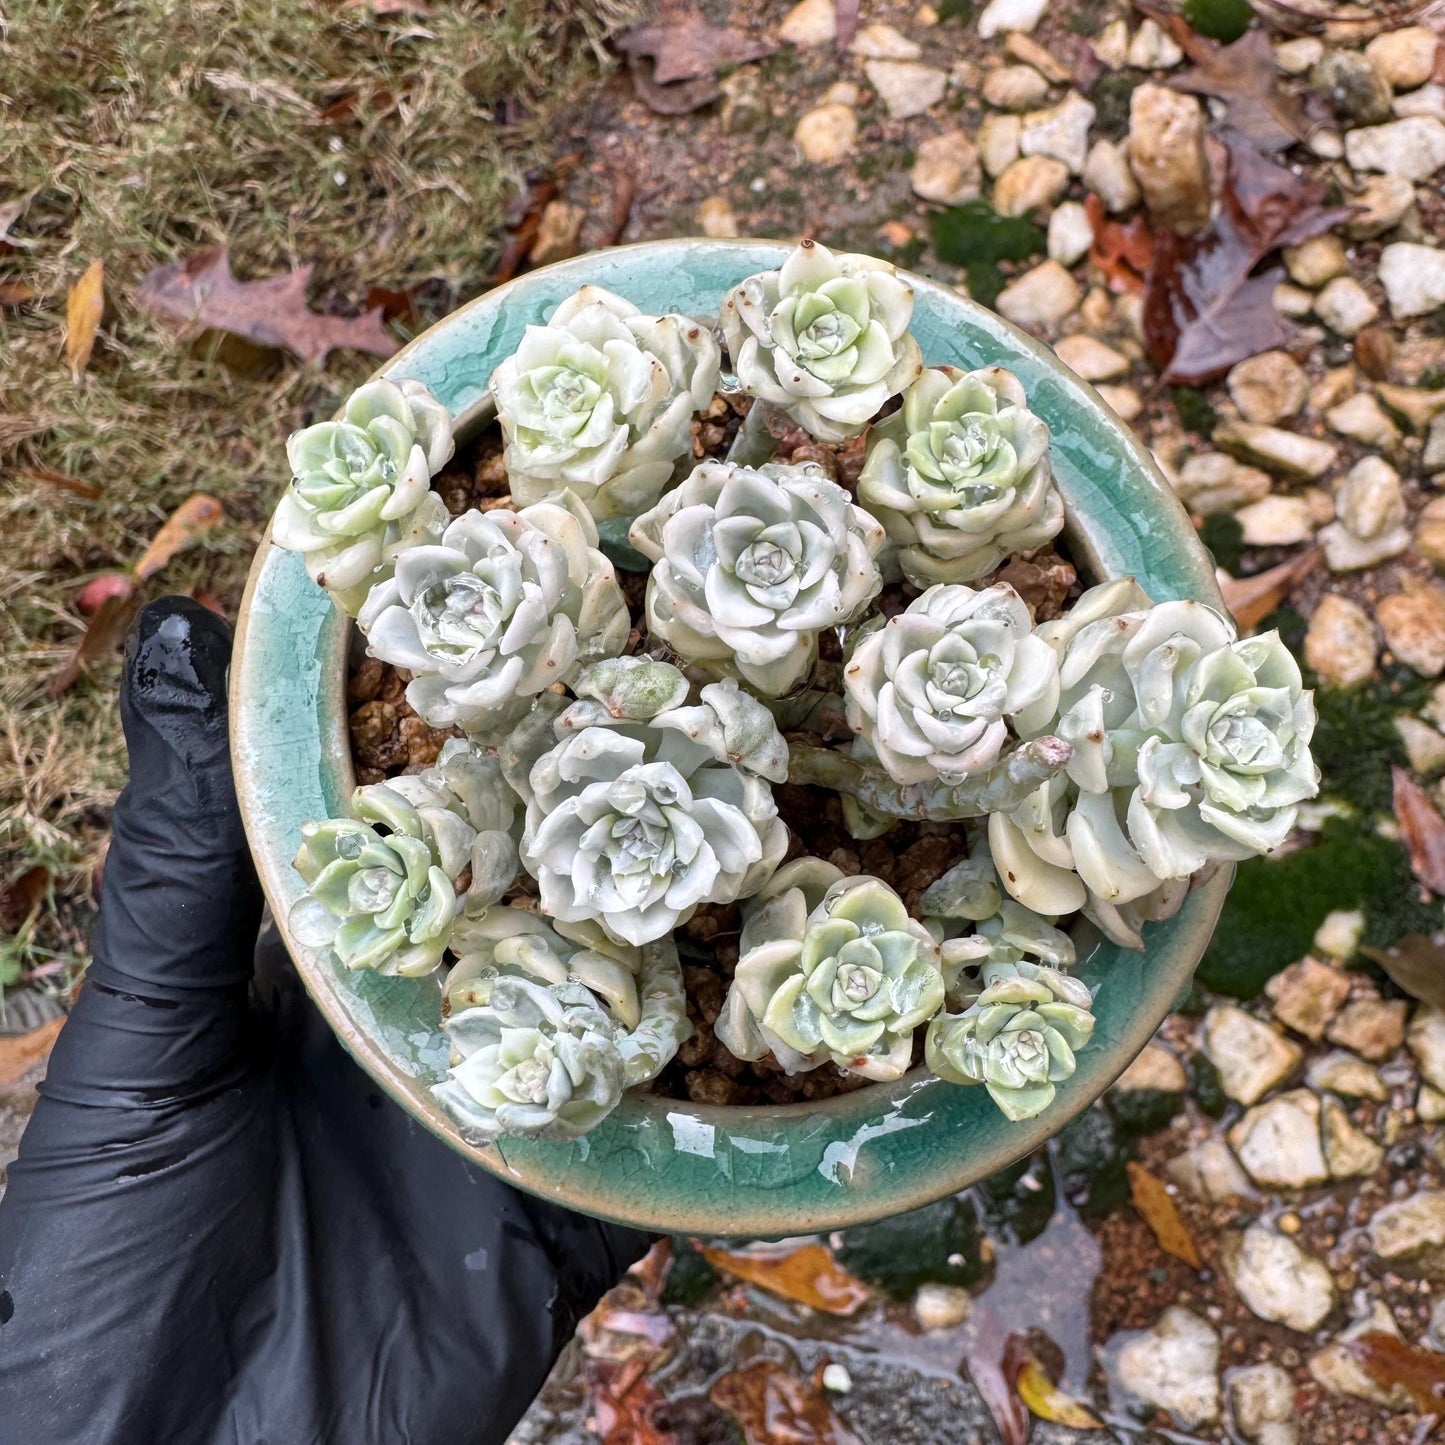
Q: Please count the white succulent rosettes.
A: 13